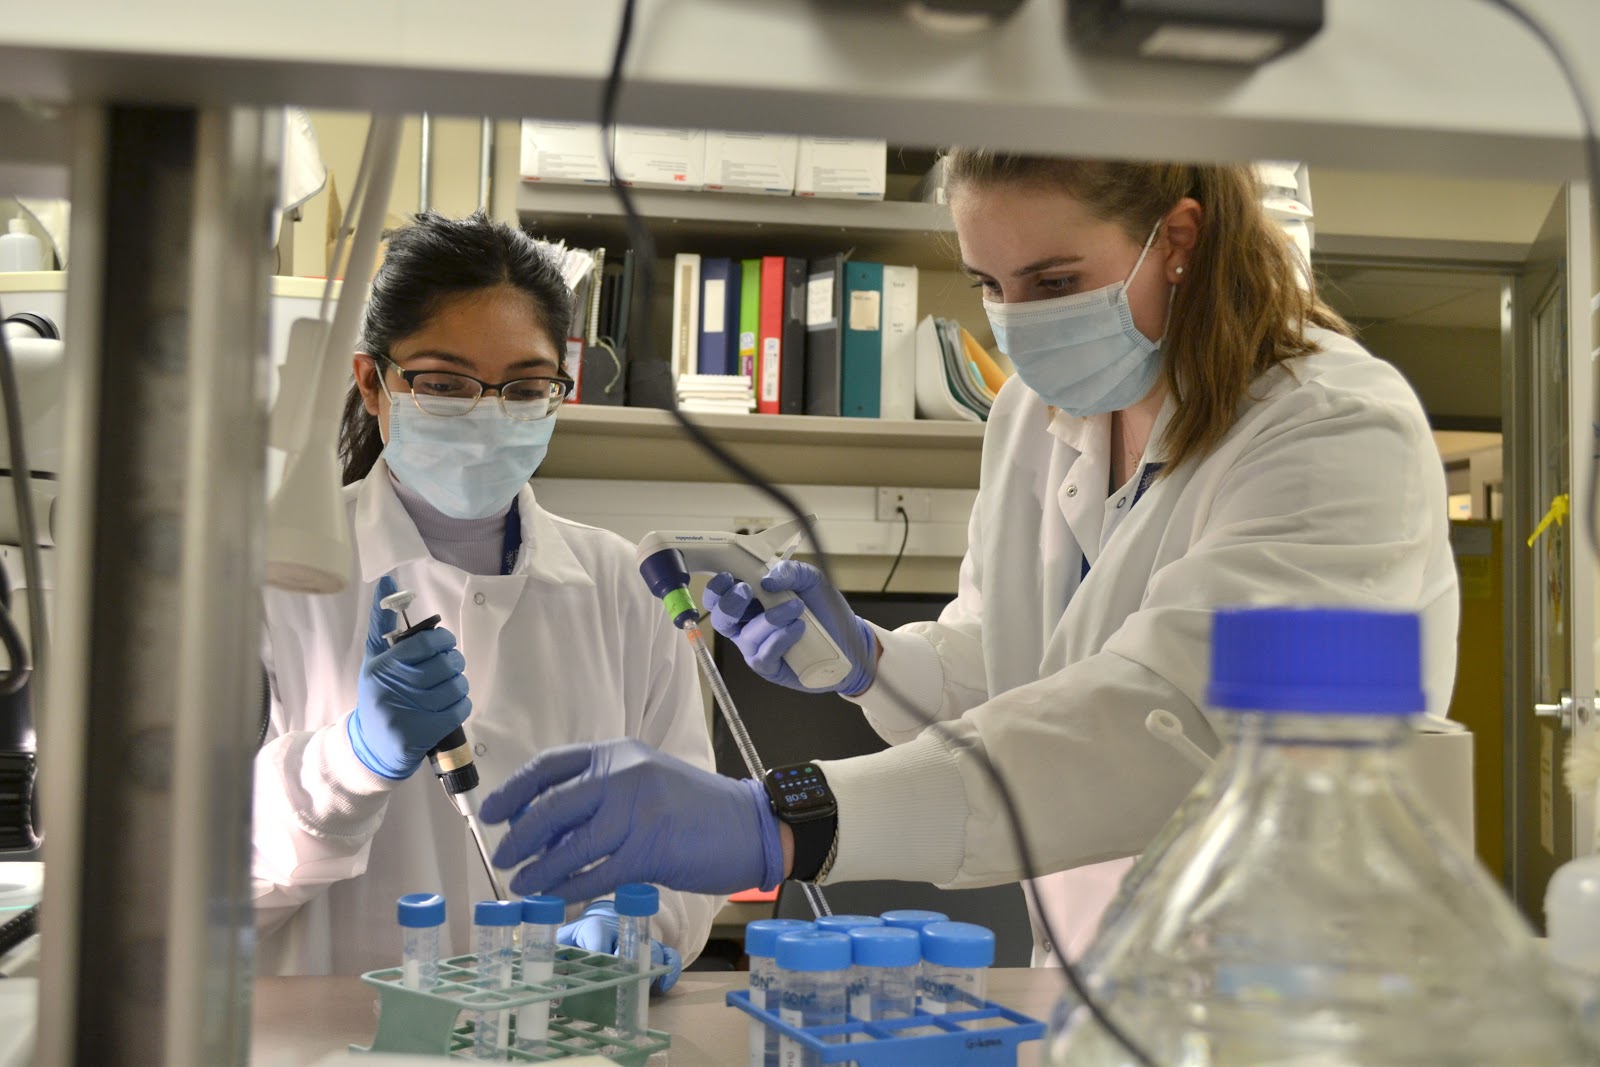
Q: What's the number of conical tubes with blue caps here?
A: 10